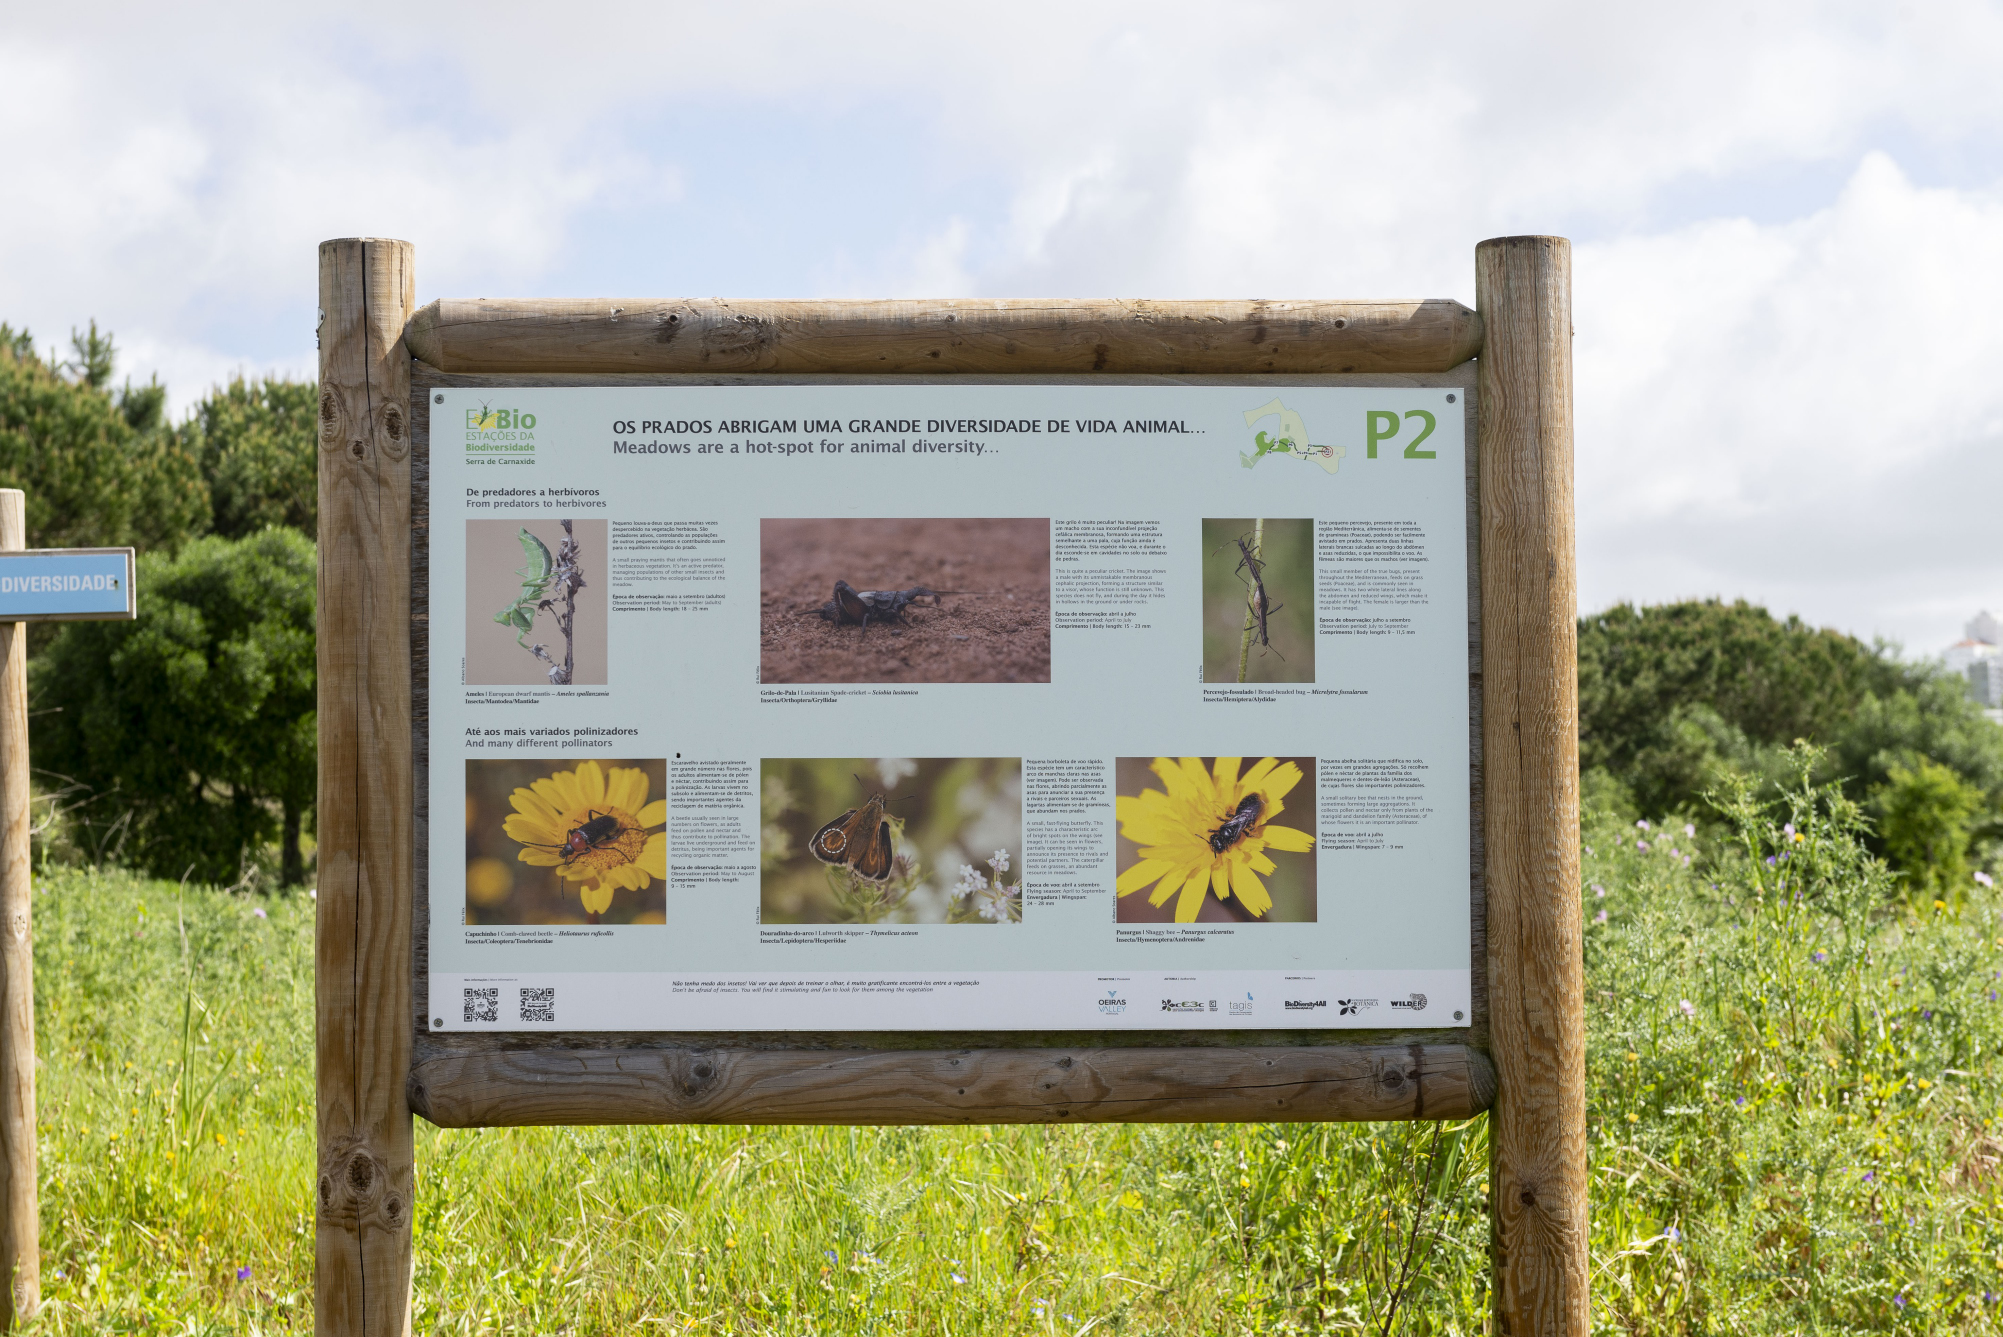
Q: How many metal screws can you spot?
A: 4